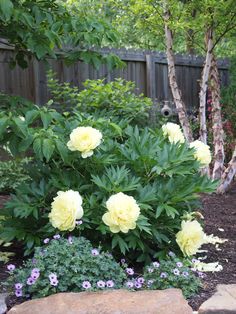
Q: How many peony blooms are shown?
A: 6